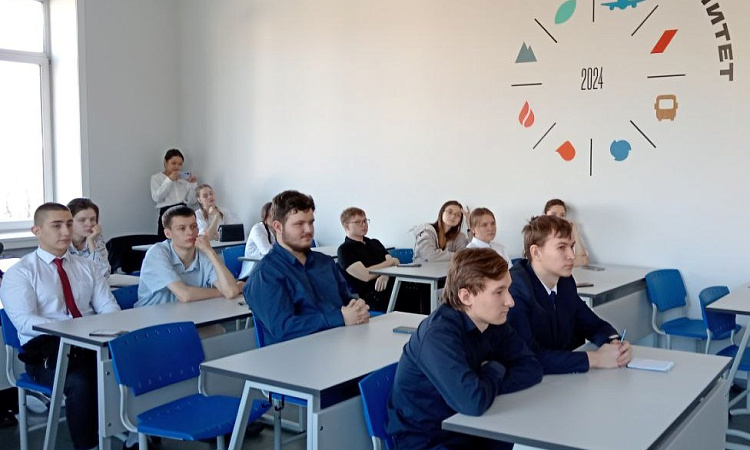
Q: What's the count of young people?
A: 13